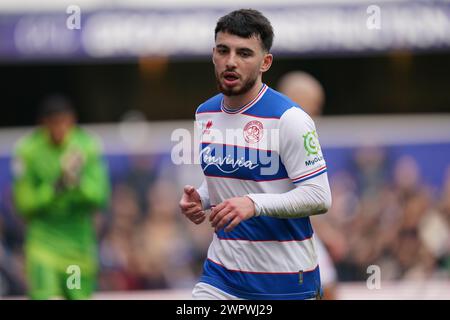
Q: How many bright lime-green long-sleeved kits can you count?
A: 1